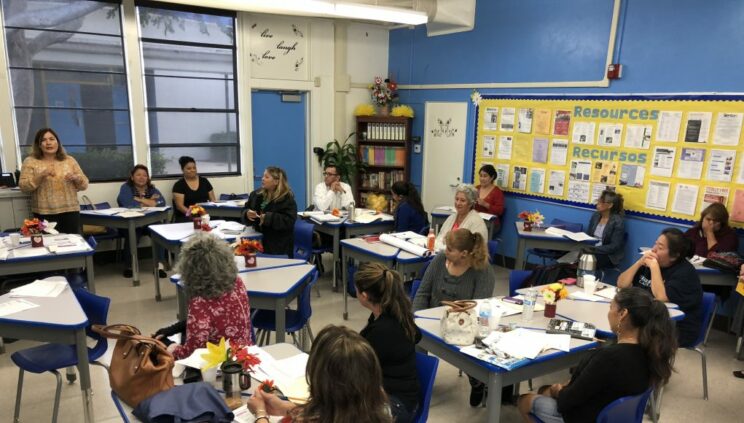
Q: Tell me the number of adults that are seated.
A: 15